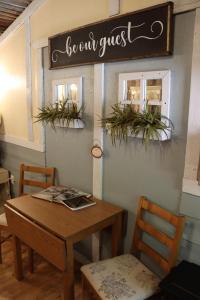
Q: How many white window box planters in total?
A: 2